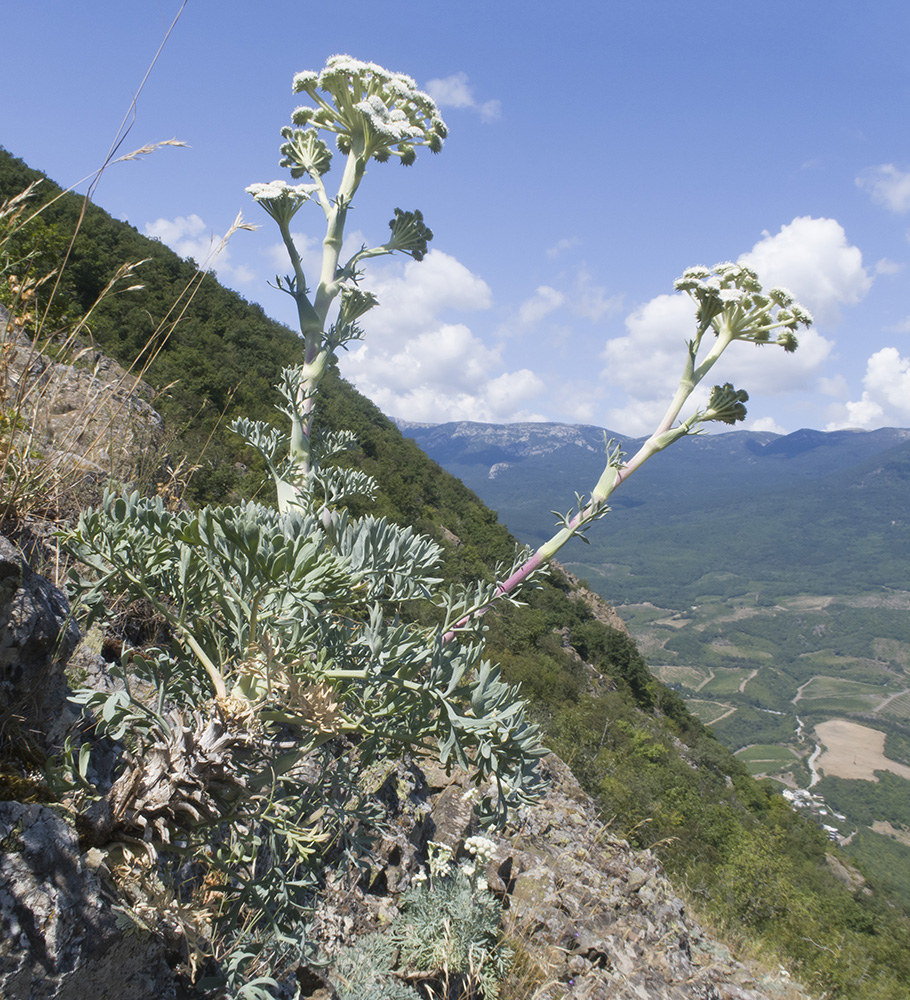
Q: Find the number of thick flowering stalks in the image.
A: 2